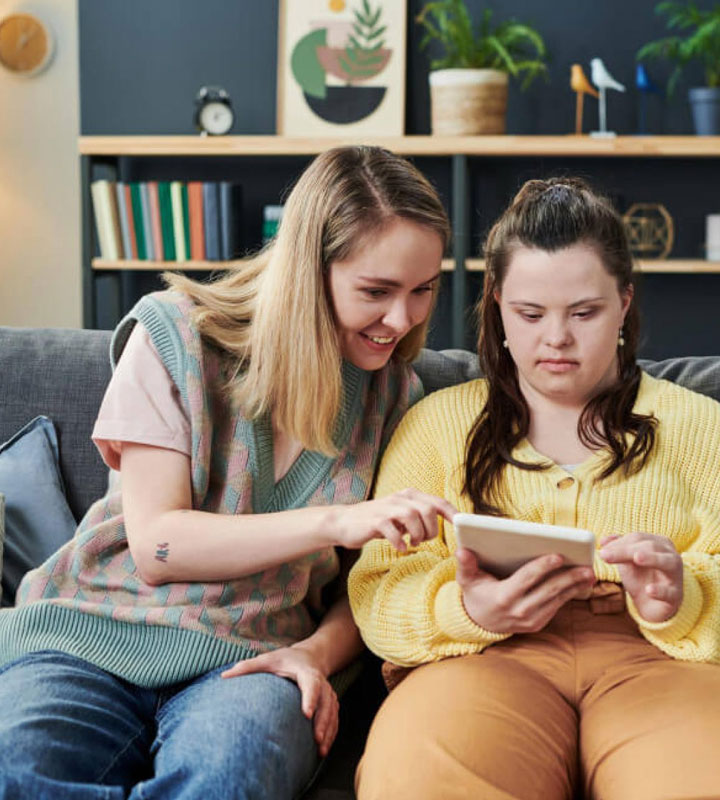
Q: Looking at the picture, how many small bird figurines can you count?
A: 3